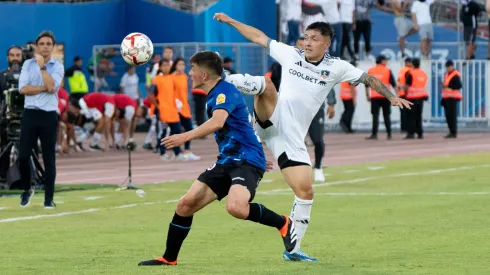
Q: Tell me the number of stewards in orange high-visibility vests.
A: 5